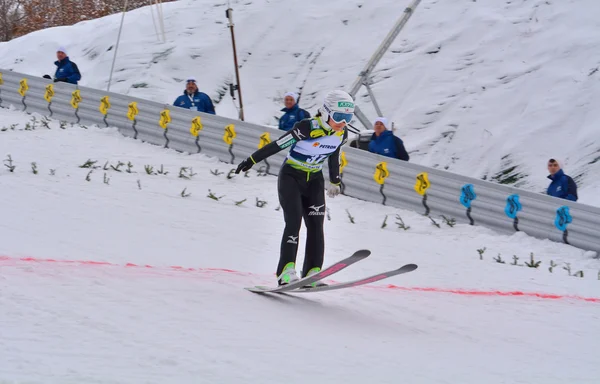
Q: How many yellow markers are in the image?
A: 13